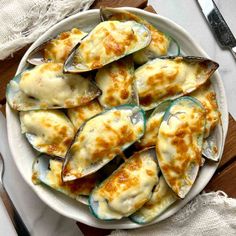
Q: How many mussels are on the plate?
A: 15